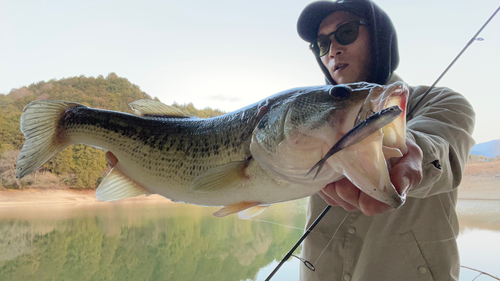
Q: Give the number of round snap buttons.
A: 3